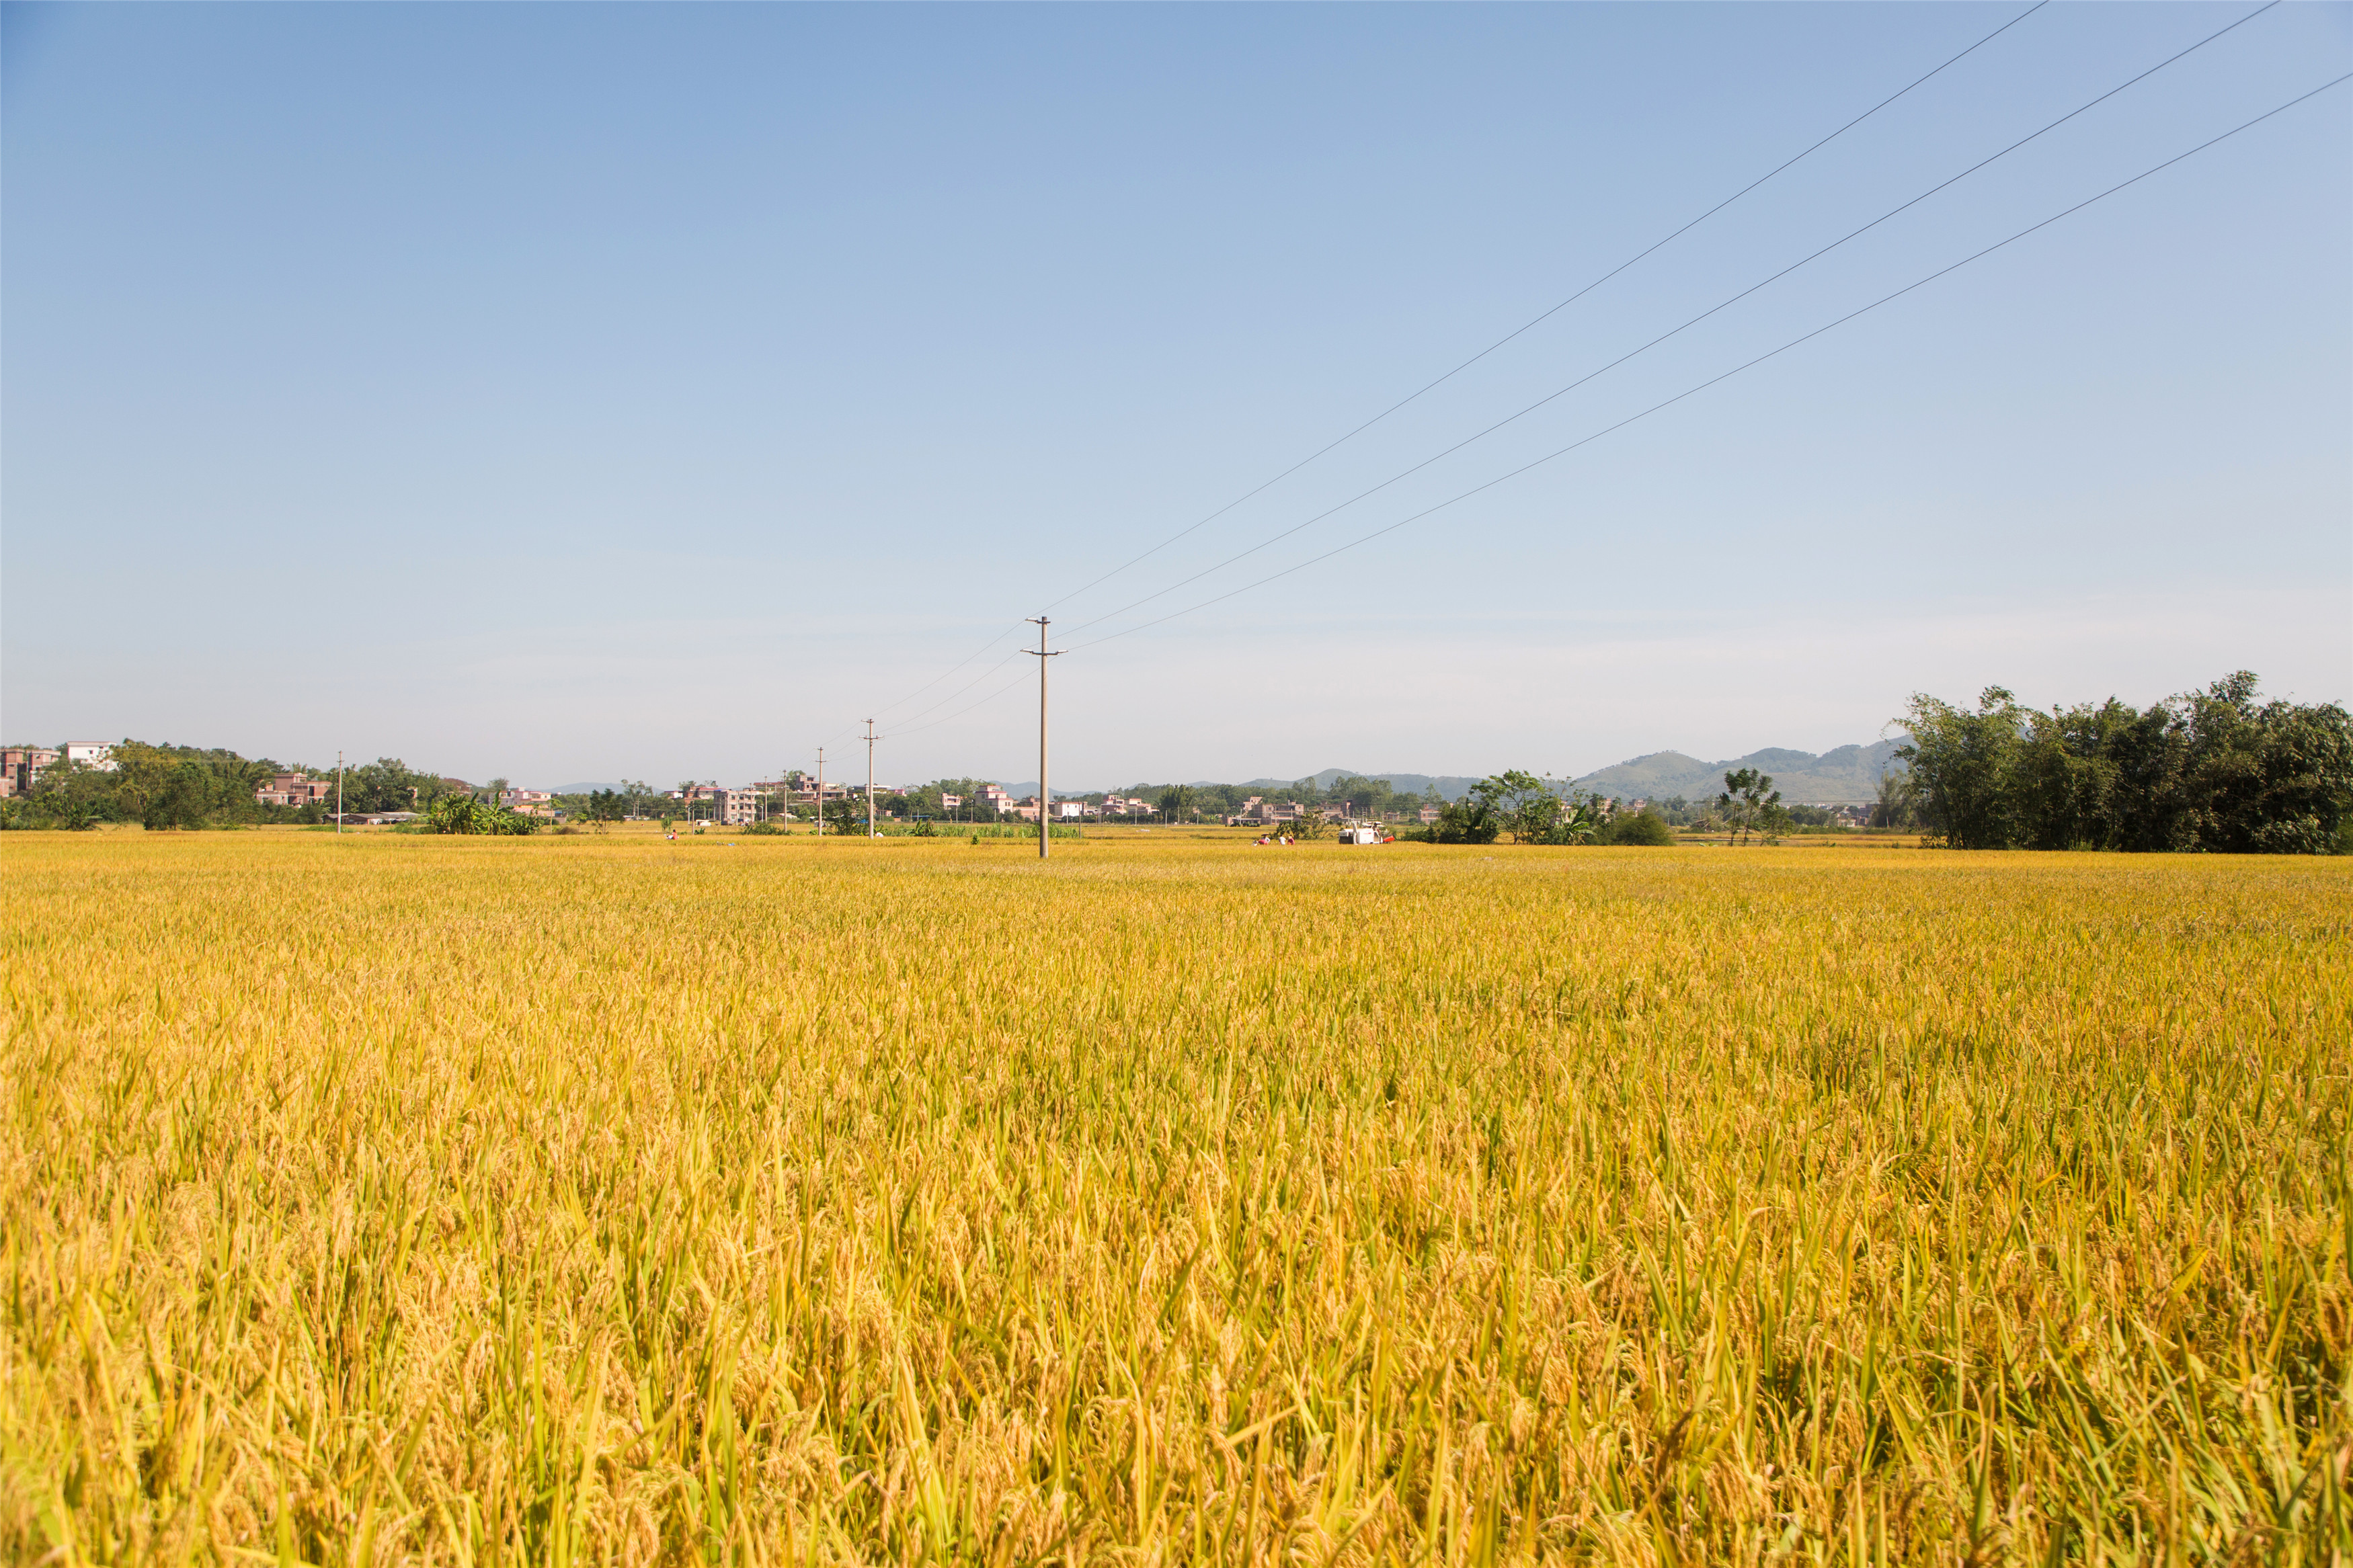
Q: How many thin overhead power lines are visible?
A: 3